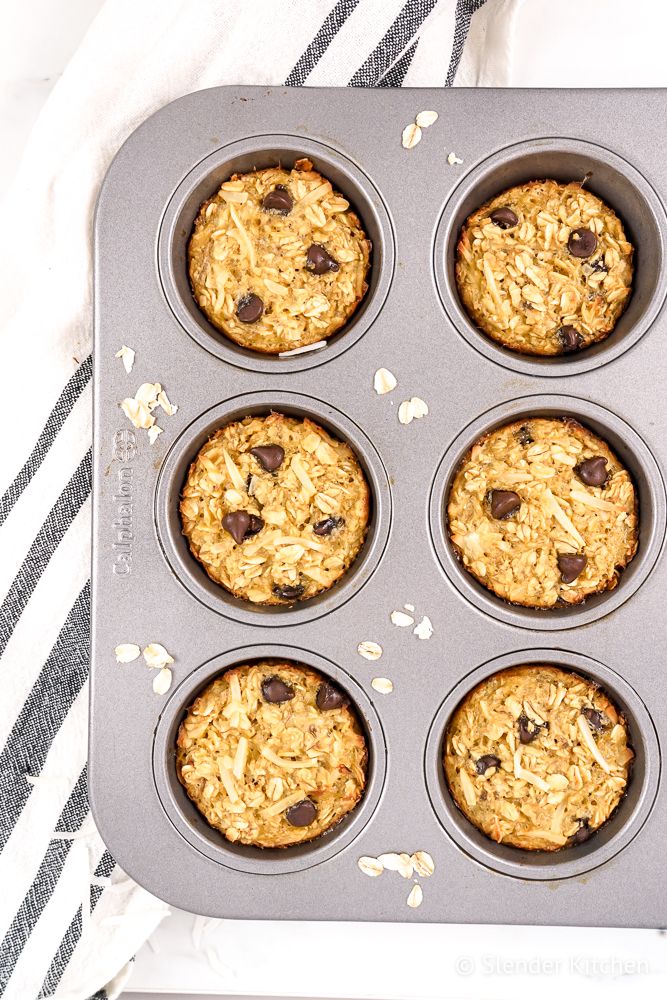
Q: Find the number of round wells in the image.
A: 6